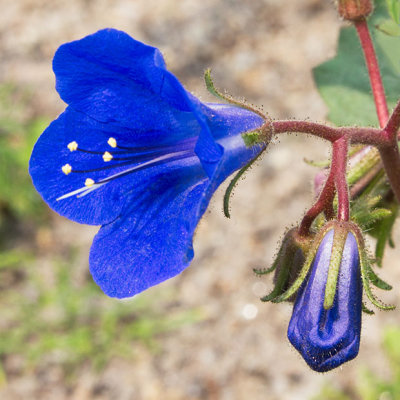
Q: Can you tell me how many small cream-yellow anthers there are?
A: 5